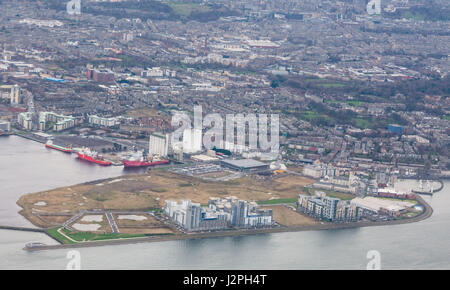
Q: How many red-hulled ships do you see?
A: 3